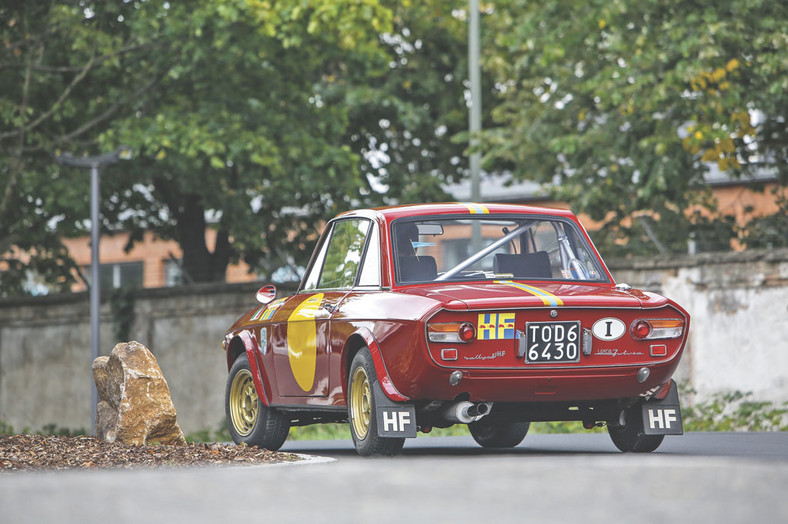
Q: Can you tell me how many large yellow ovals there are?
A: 1